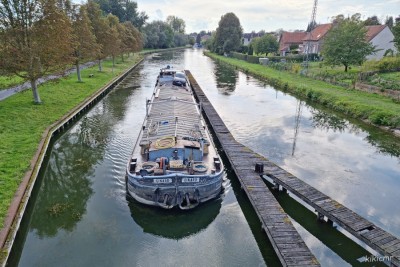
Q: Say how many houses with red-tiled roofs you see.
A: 3